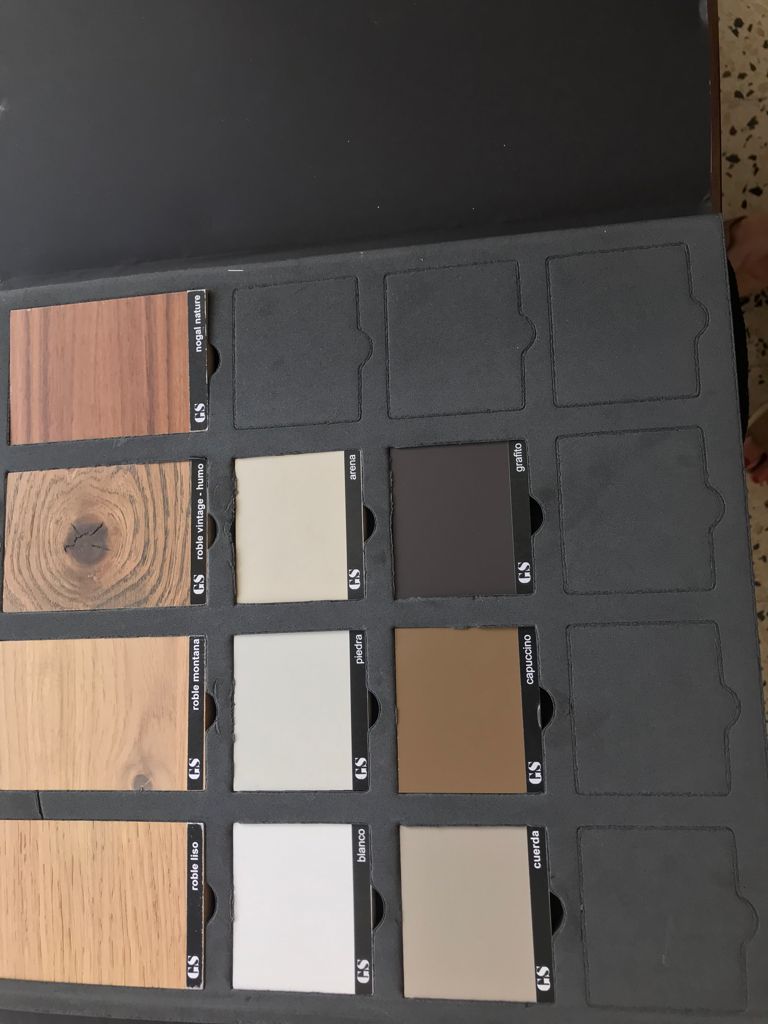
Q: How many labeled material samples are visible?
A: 10